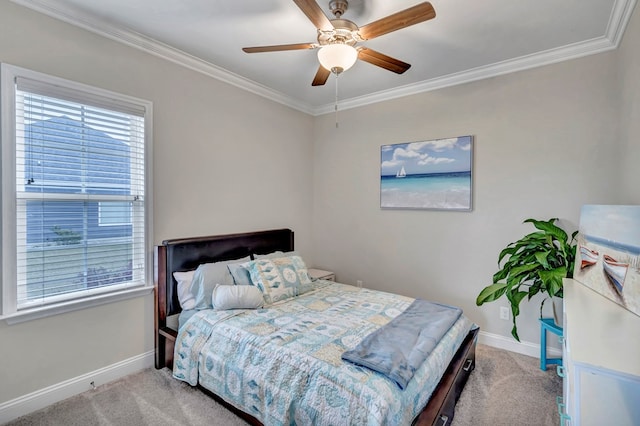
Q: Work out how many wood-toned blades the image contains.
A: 5